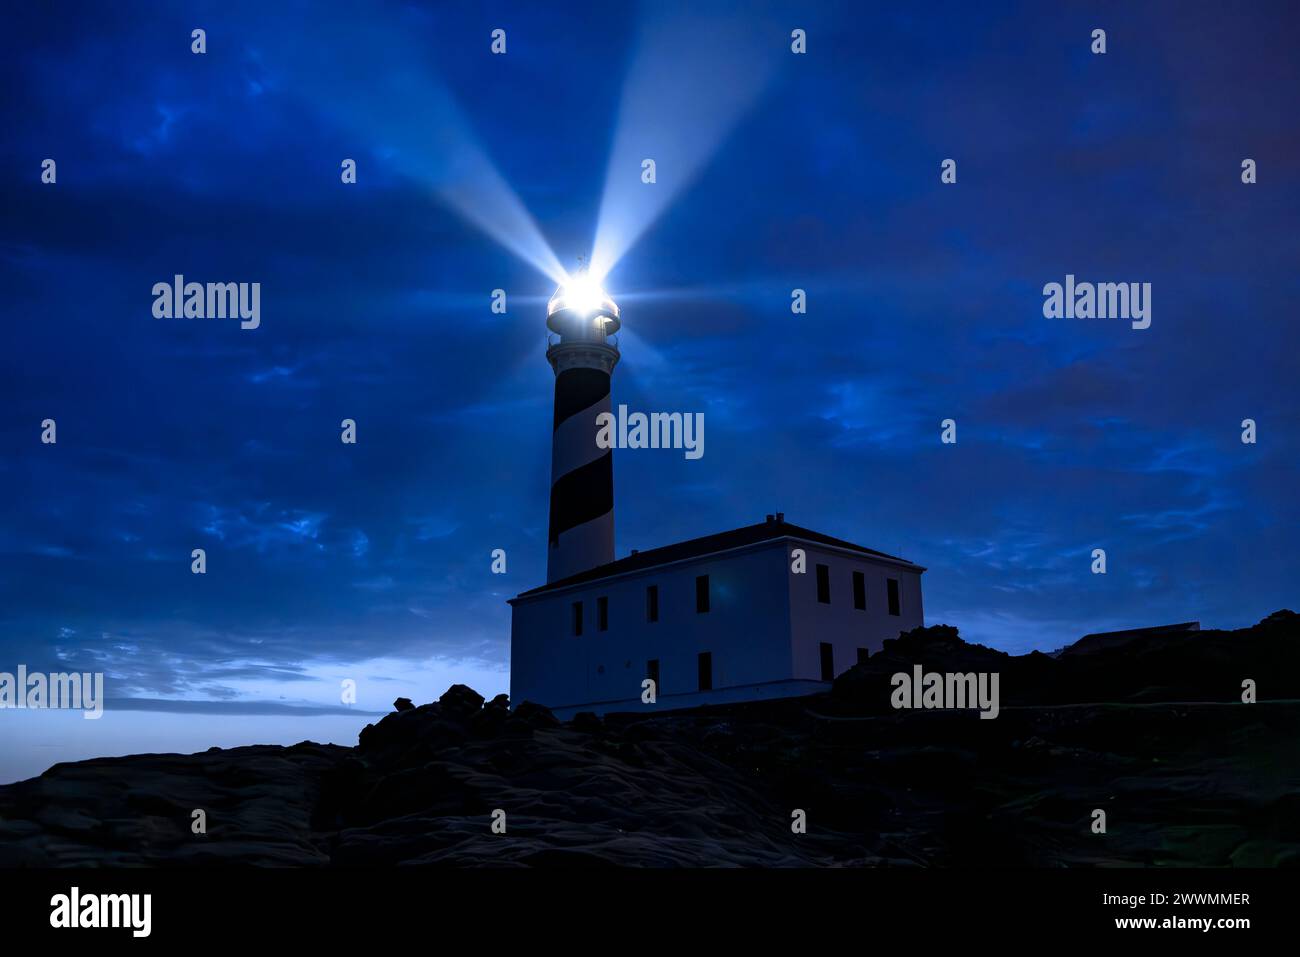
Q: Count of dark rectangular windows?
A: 11